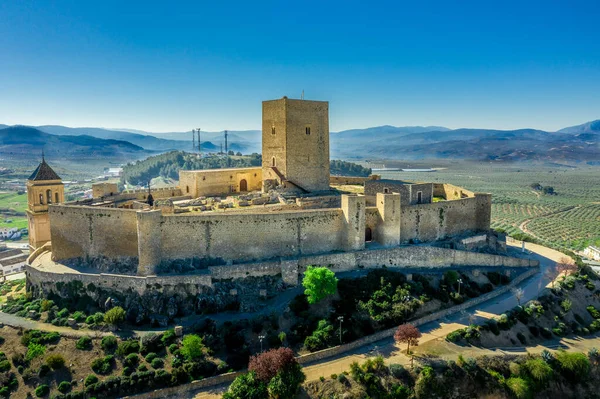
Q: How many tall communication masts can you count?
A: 3